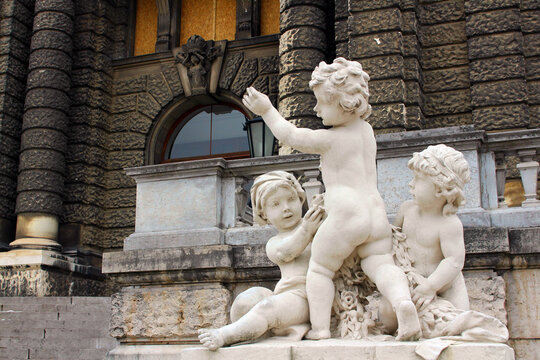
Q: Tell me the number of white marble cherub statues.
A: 3